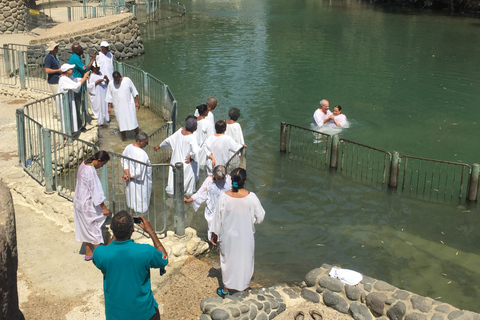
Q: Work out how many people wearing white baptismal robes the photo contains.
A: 15